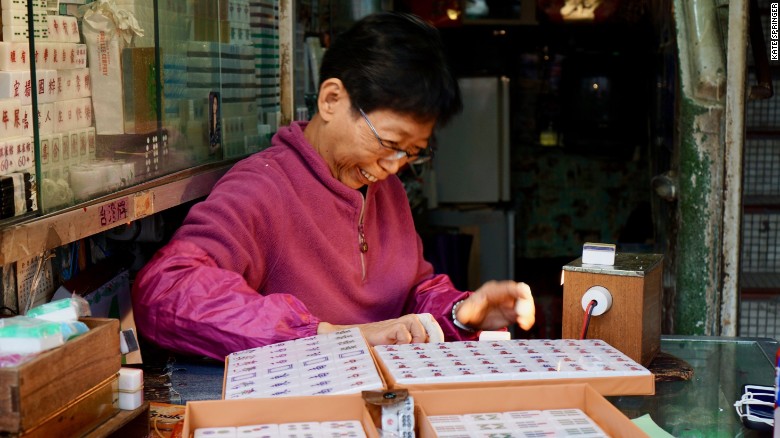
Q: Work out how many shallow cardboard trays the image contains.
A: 4